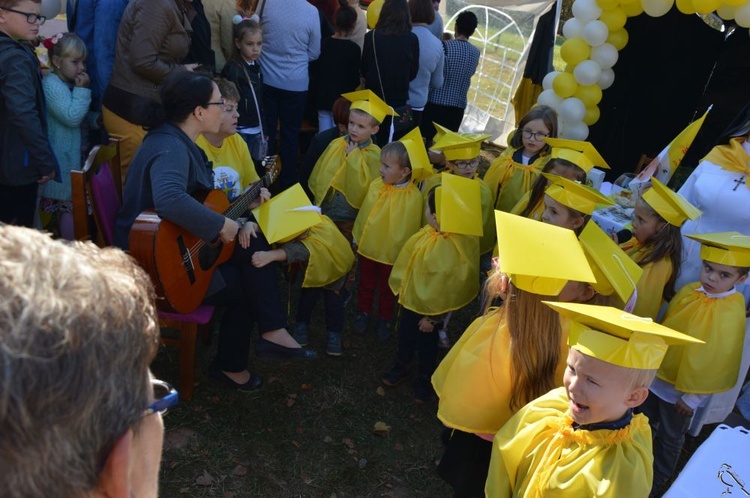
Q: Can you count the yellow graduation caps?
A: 13